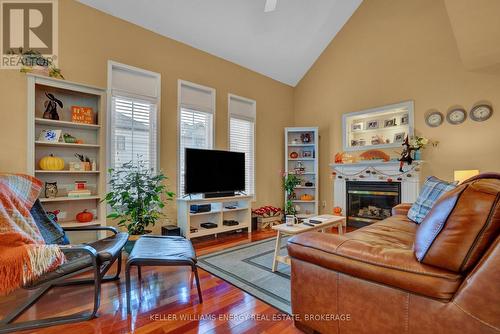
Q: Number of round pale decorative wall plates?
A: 3